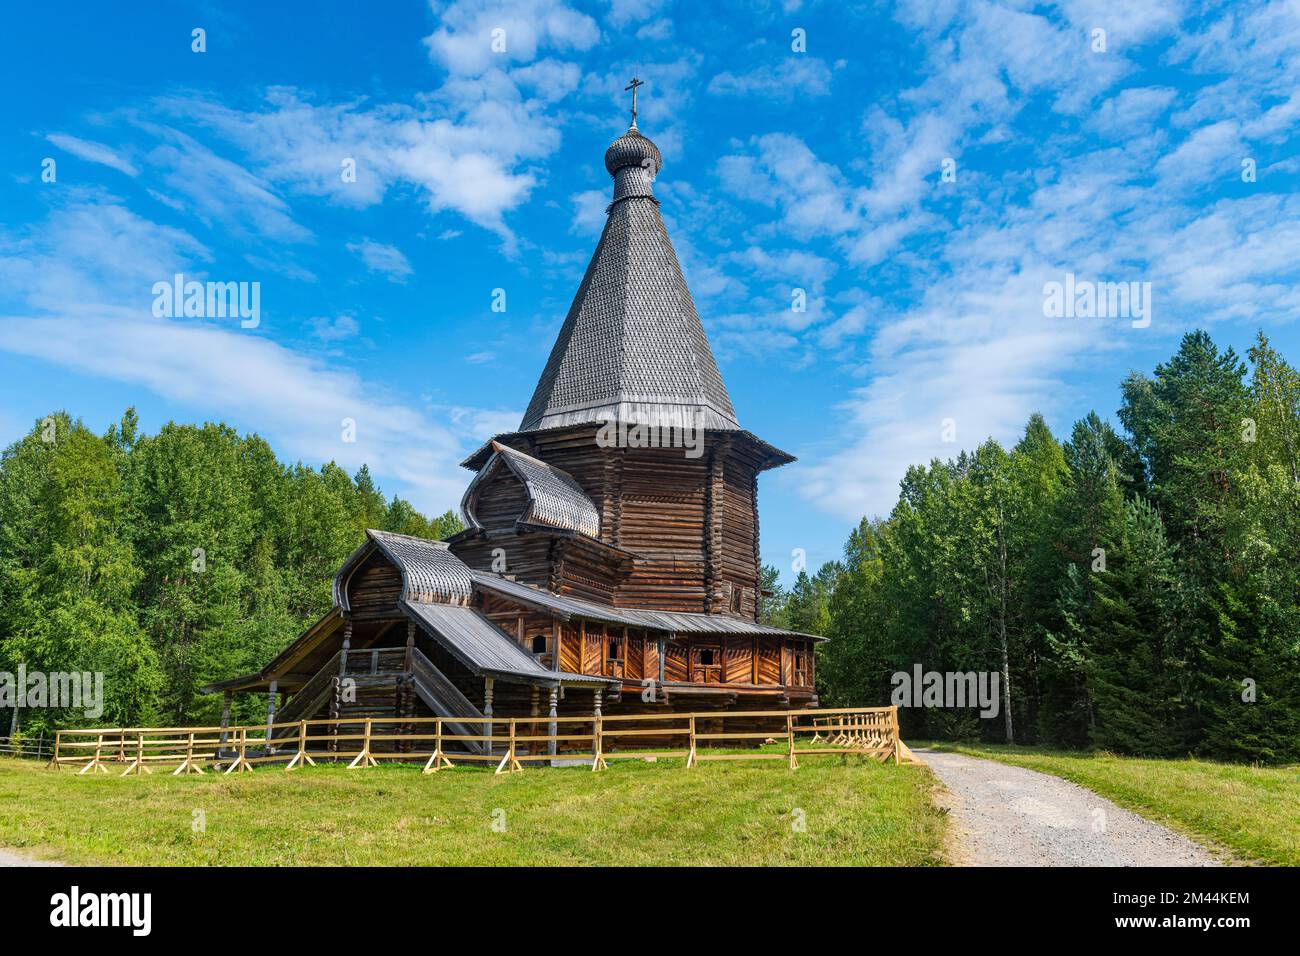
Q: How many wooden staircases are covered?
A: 2